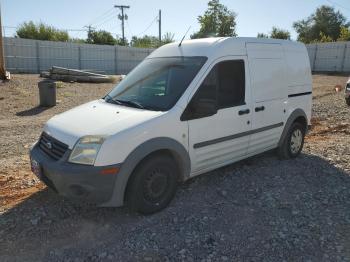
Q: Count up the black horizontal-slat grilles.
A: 1